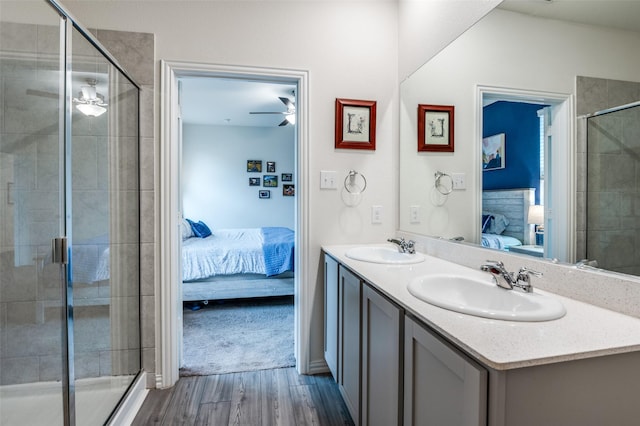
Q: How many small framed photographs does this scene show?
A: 7